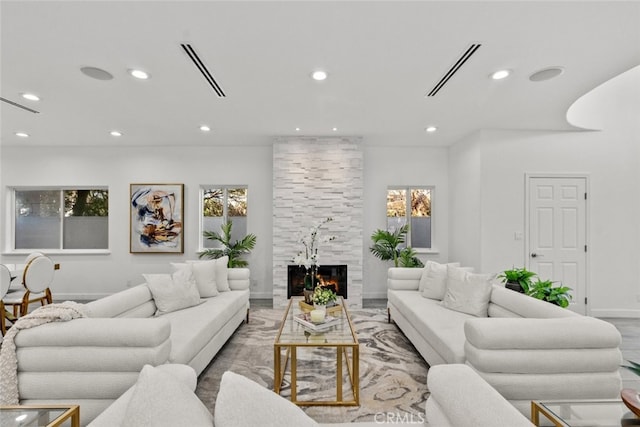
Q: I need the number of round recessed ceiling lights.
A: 10